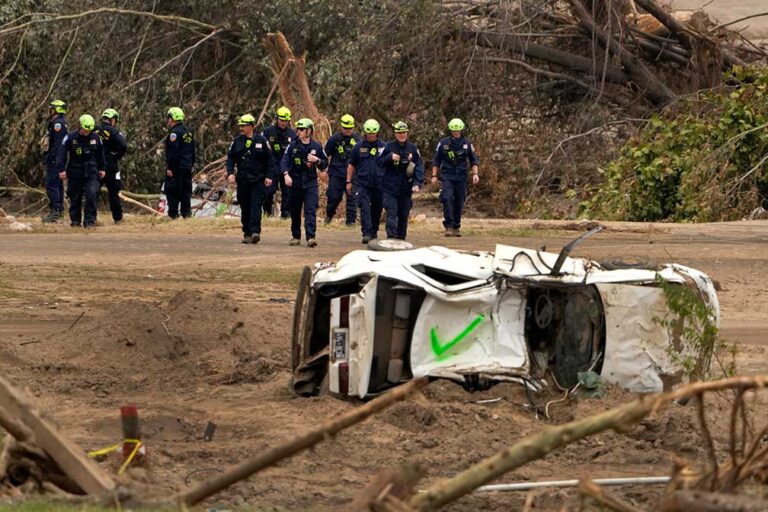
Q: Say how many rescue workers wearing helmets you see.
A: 11